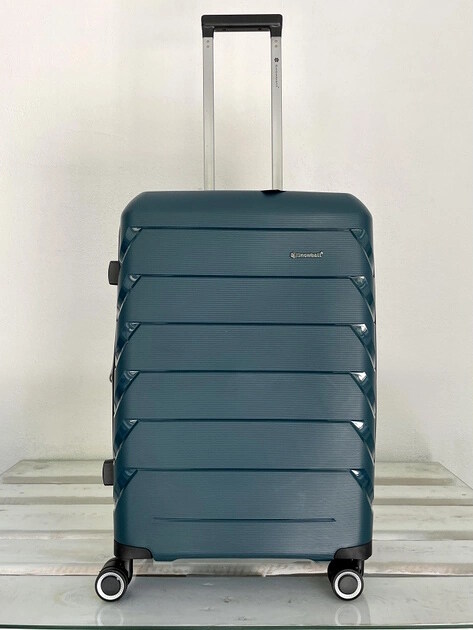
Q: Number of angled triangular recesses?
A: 12